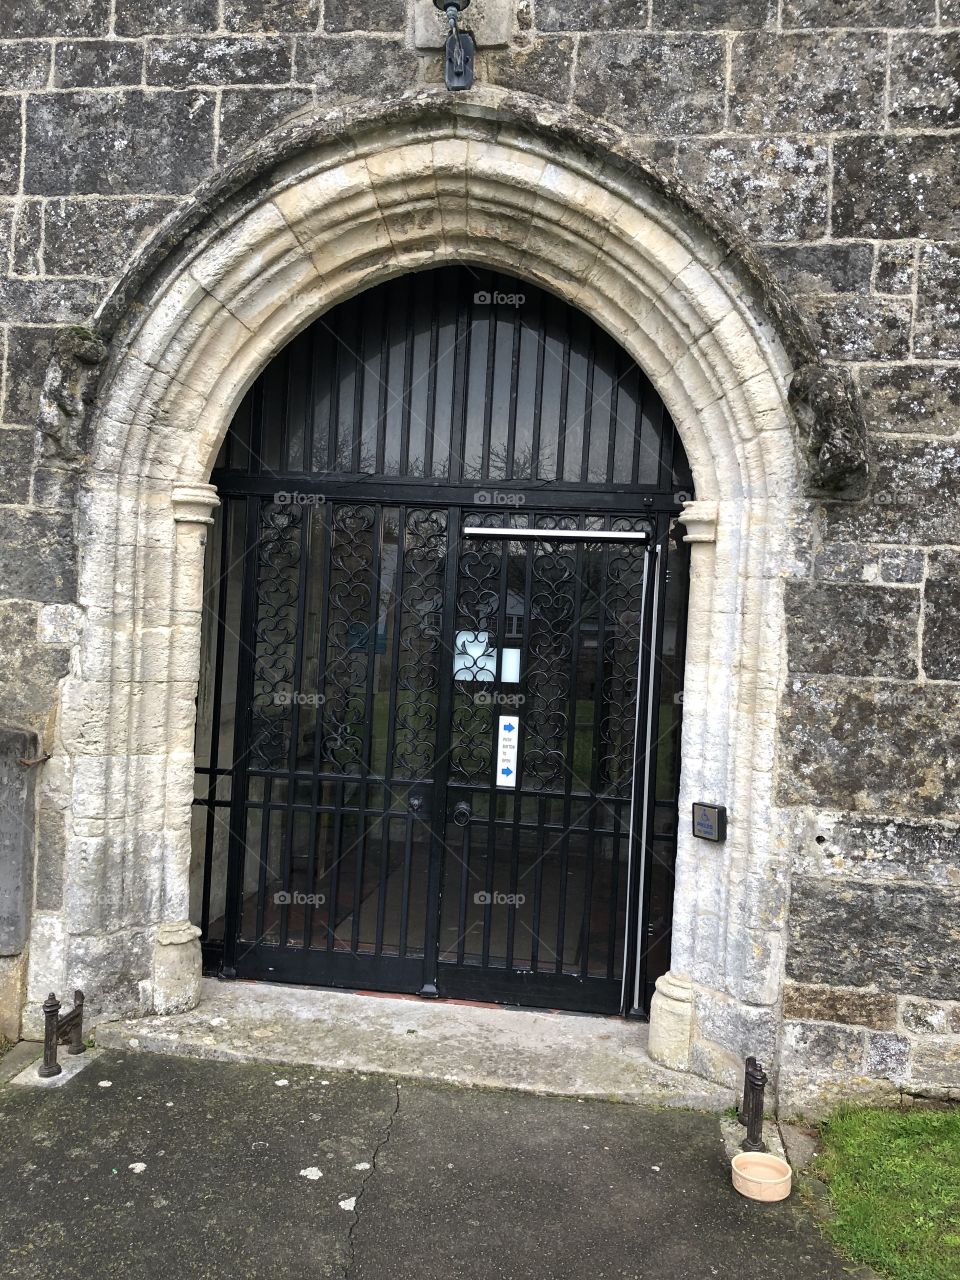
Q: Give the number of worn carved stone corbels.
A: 2